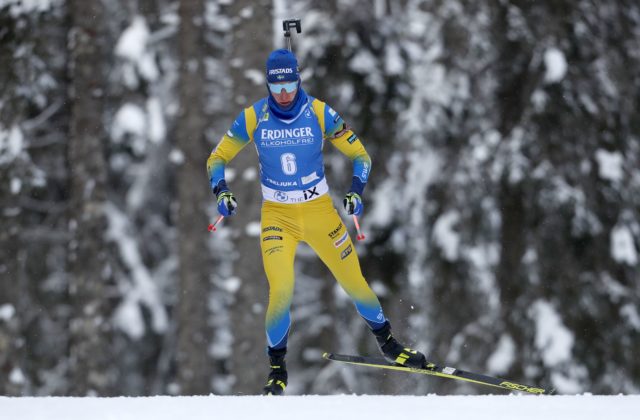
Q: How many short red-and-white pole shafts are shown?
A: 2